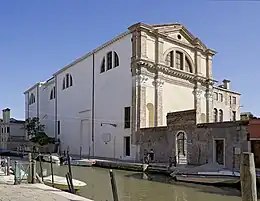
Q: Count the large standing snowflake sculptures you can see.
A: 0